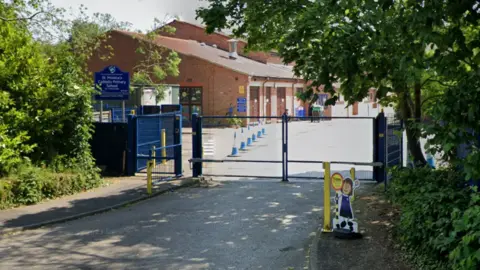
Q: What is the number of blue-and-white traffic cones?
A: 6